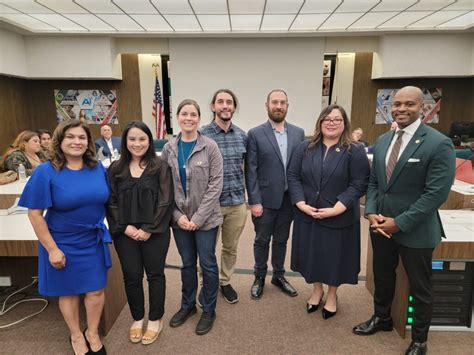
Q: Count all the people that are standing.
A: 7